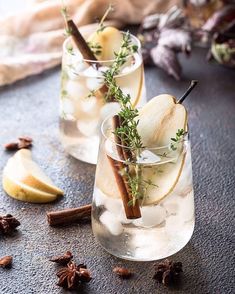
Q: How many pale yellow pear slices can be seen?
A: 4